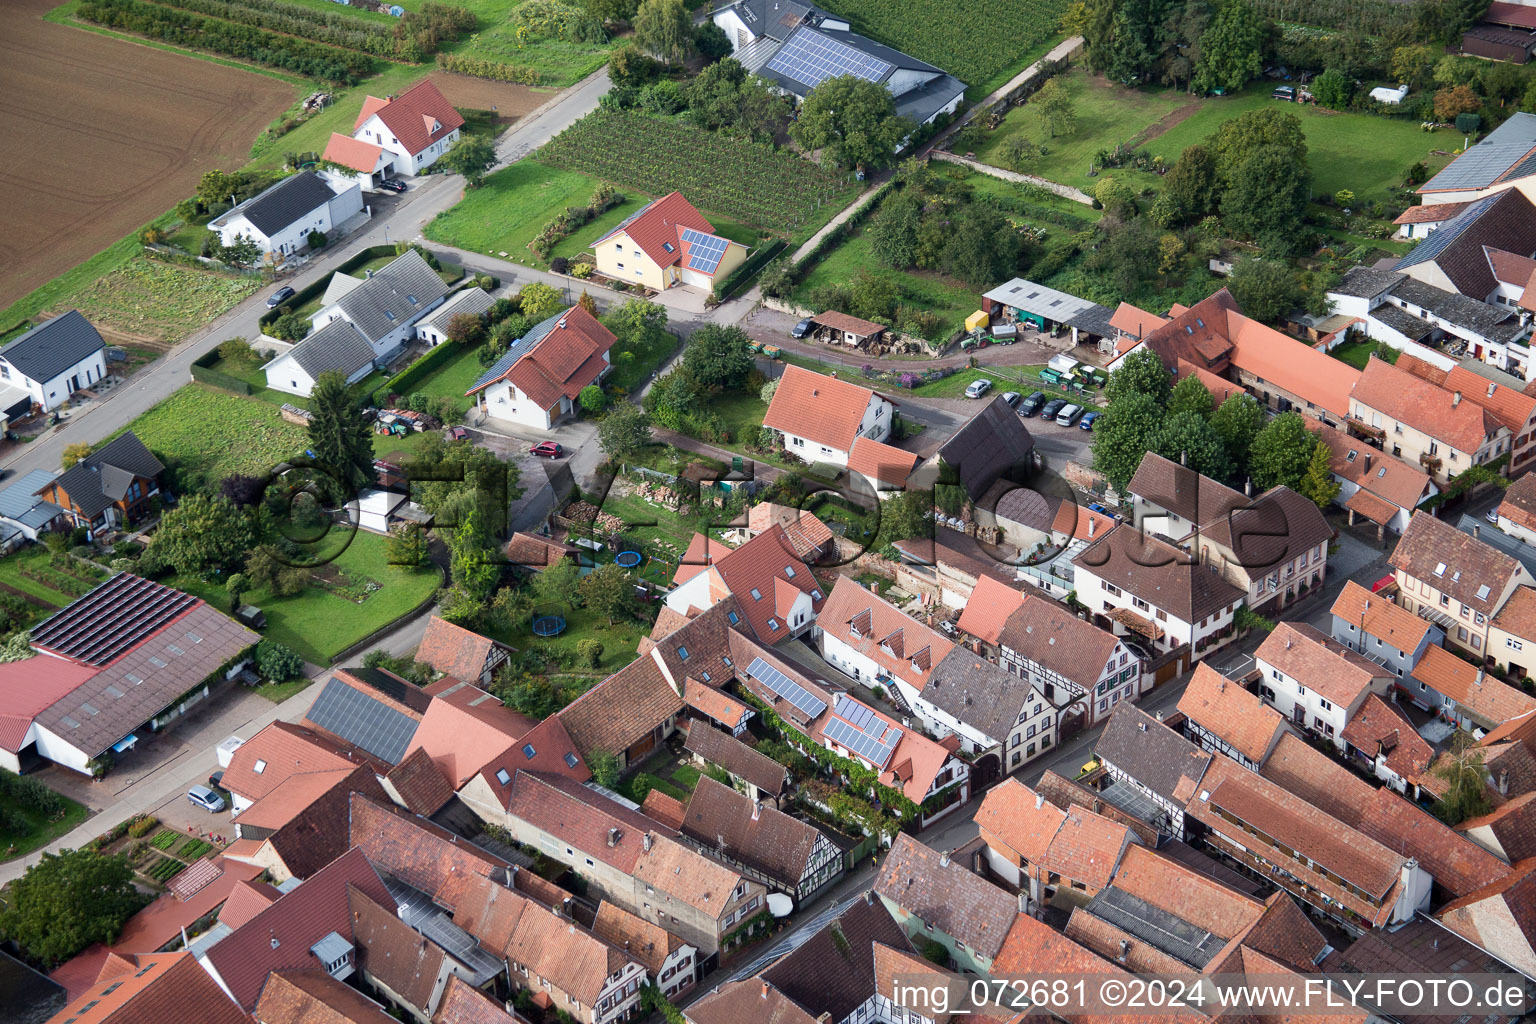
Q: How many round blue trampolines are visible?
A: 2